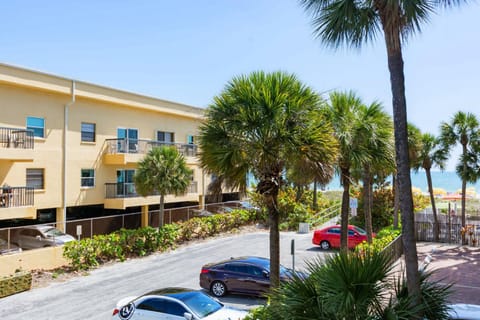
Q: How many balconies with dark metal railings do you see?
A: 4